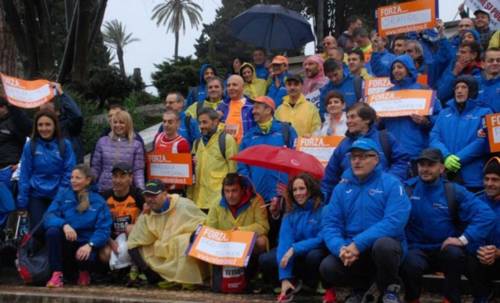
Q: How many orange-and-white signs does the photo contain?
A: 8